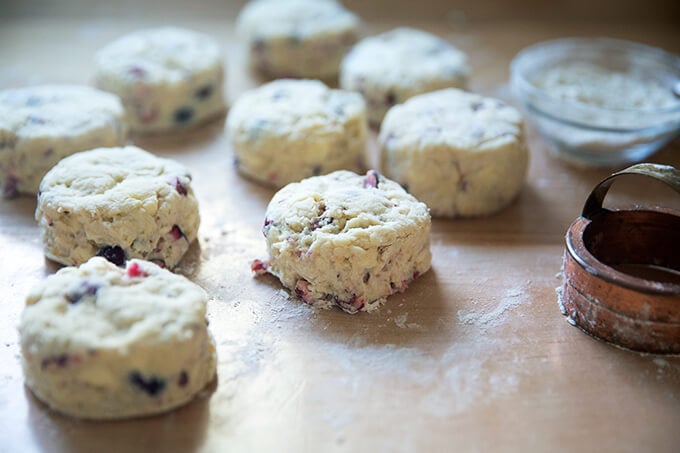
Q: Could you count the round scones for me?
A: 9